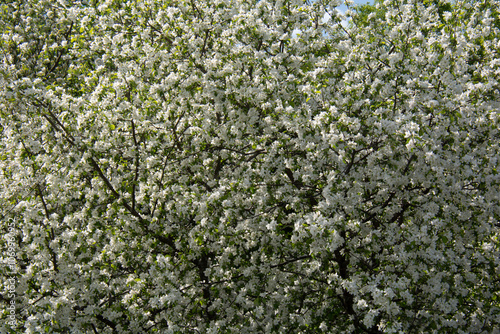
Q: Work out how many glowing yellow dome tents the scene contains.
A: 0